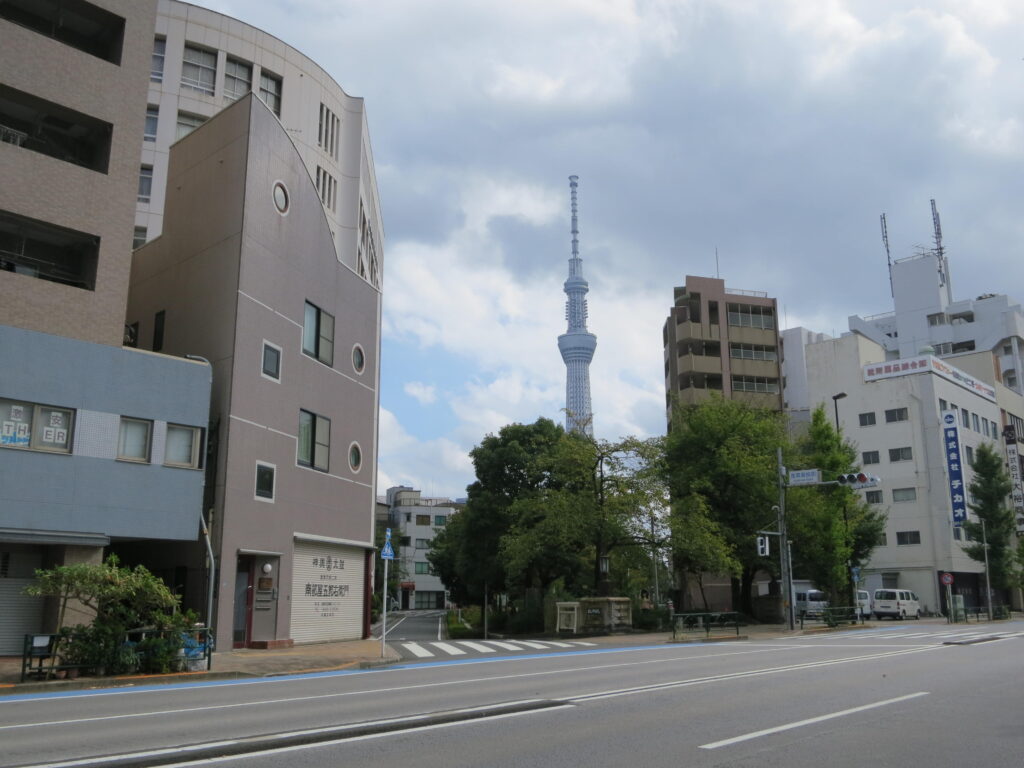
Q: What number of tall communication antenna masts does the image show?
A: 2